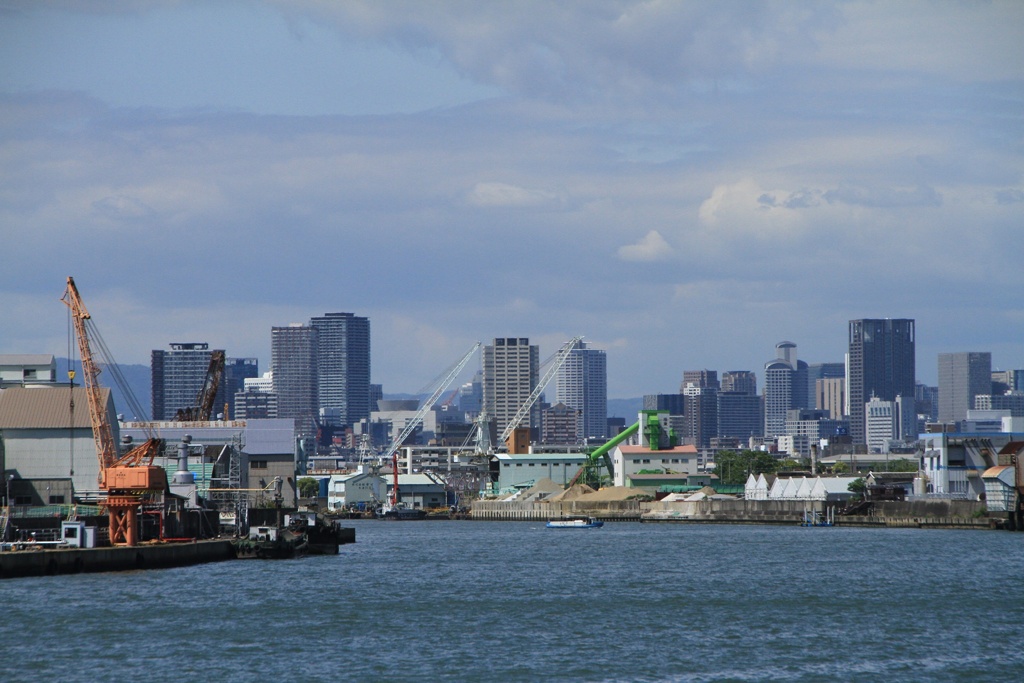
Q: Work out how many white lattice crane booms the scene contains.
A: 2